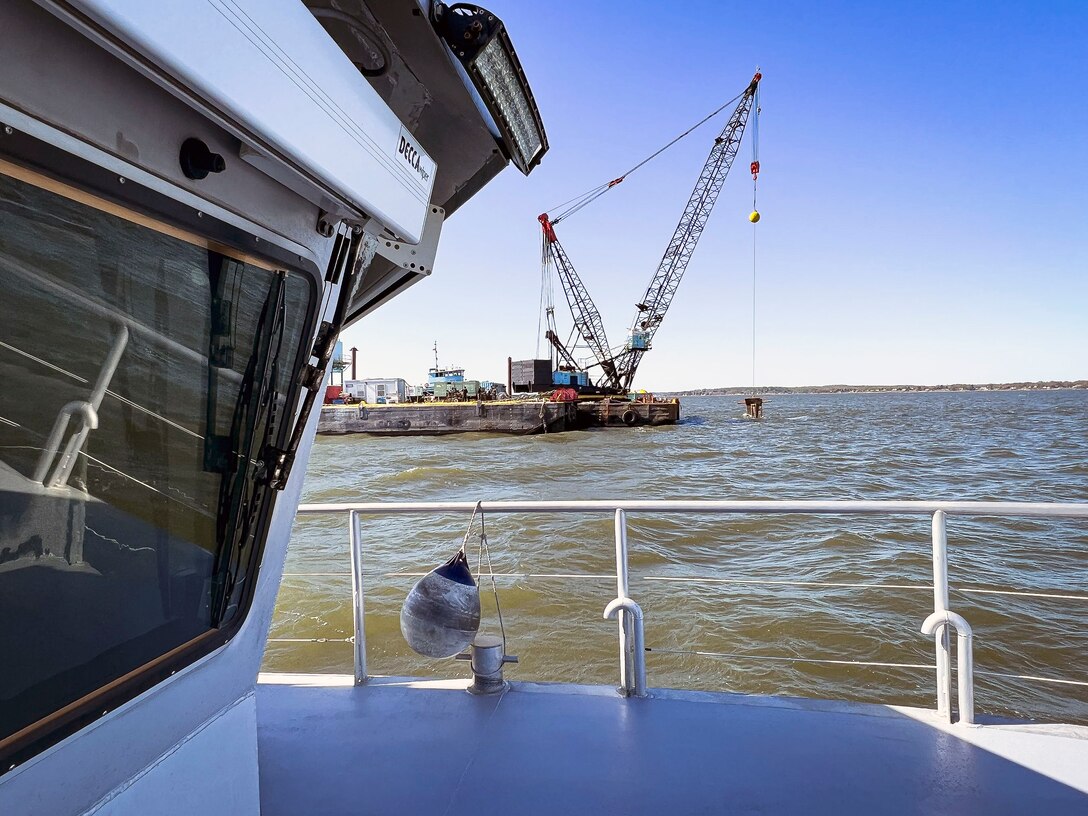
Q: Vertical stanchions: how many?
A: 3